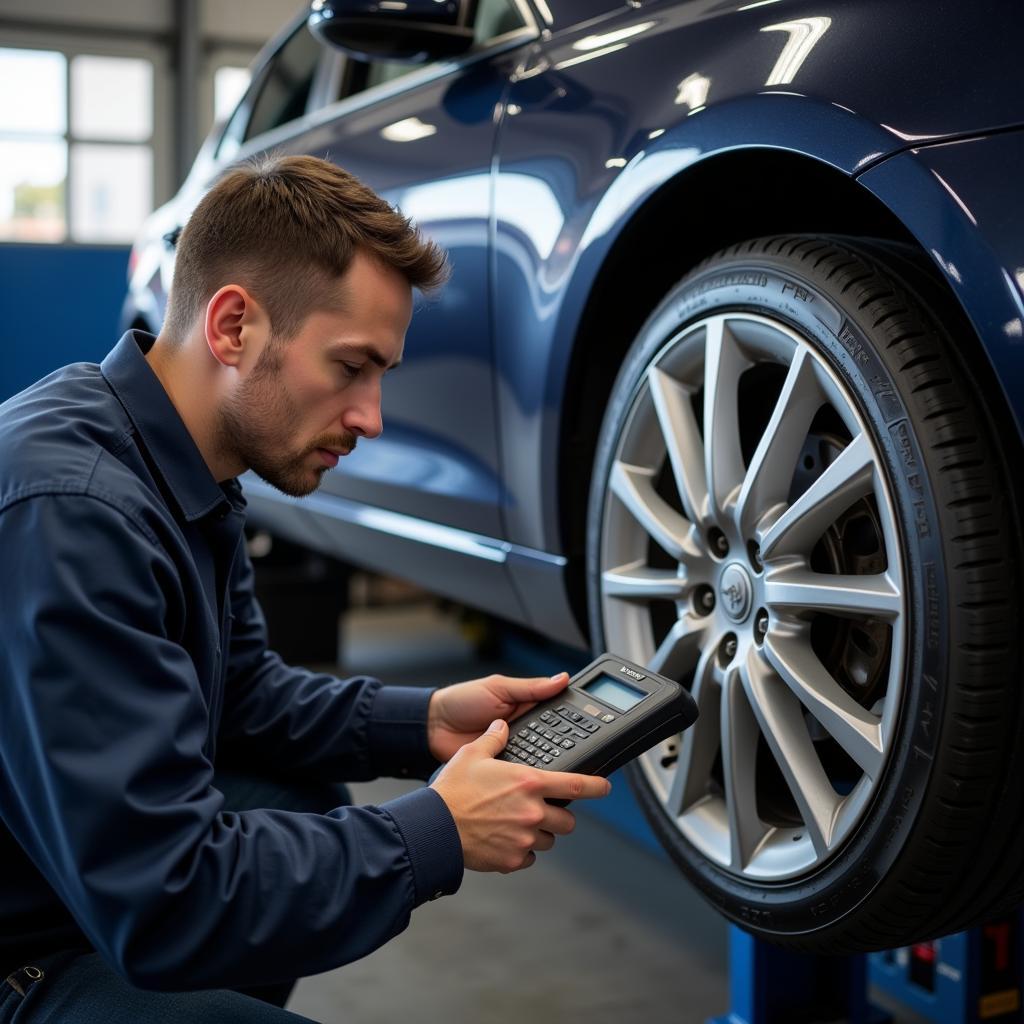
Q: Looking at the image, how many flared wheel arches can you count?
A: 1